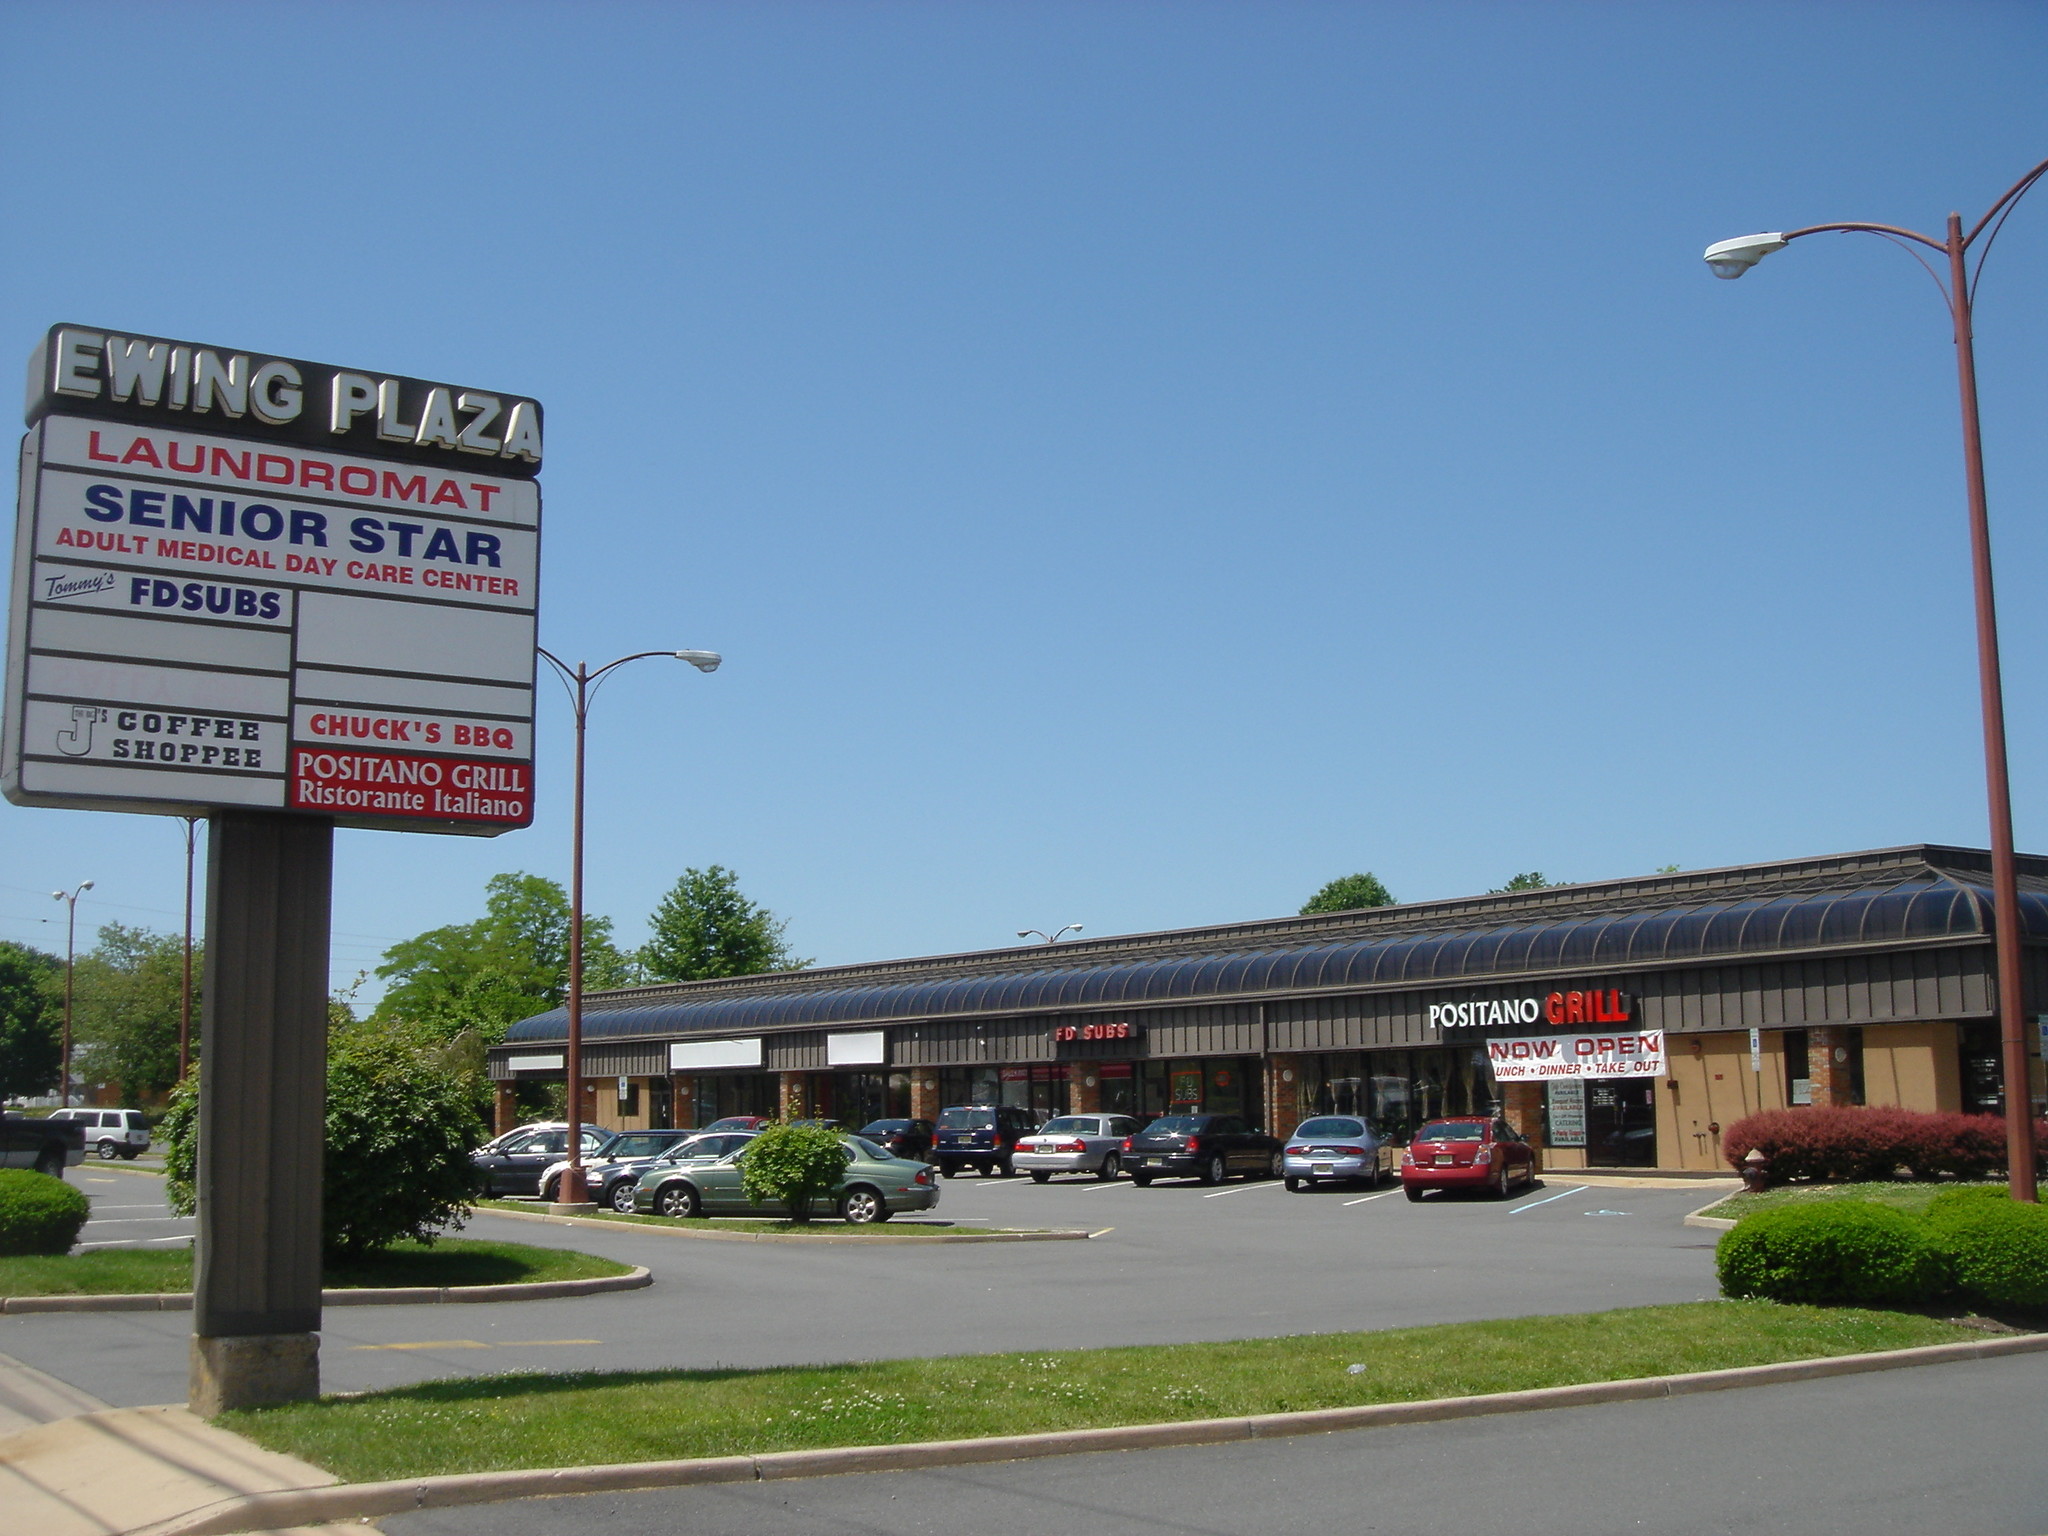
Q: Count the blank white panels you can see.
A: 8